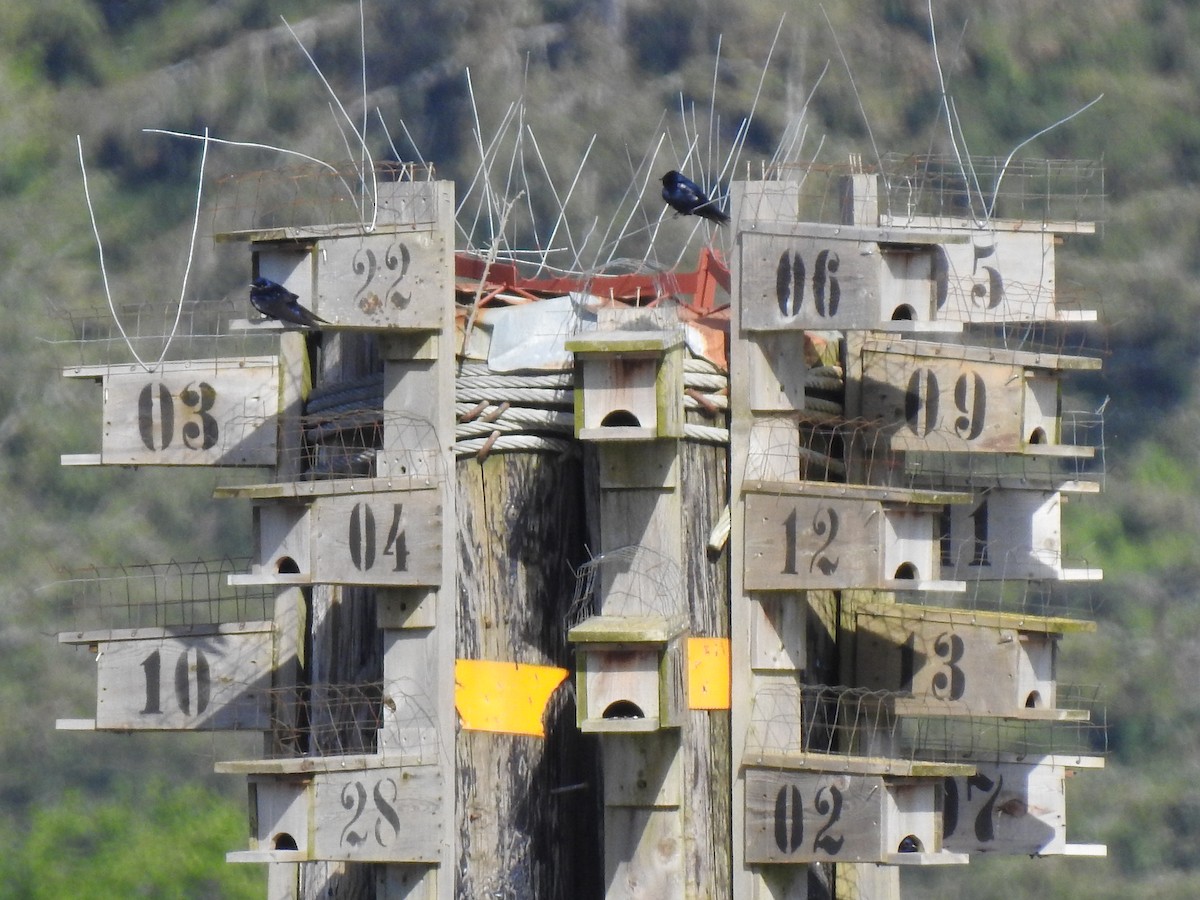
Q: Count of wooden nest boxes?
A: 15